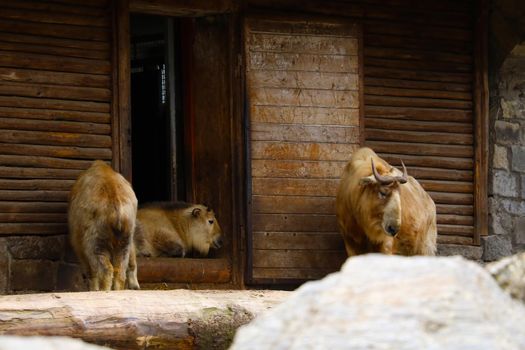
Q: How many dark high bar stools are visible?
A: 0